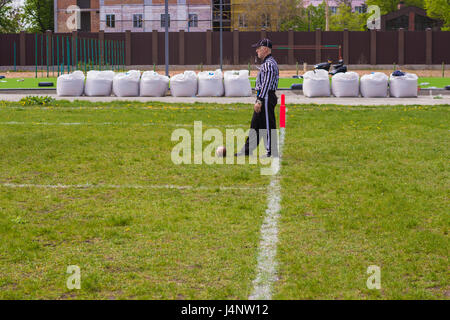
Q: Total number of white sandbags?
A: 11